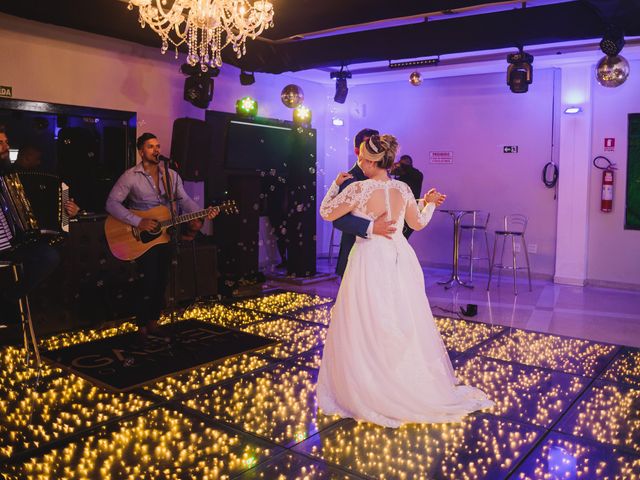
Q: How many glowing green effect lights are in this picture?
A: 2